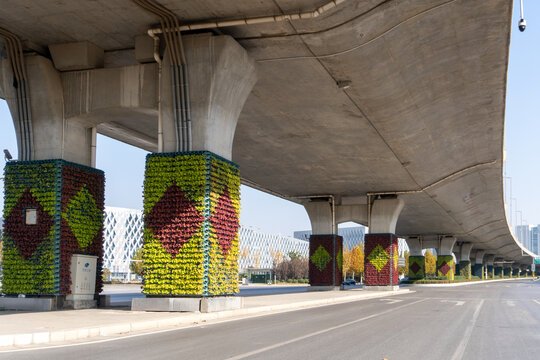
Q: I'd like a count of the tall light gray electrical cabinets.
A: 1